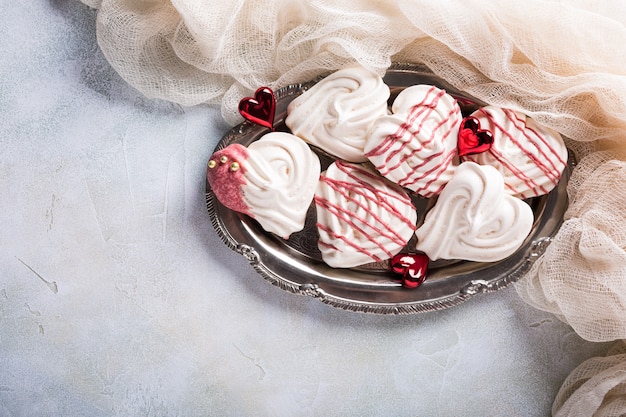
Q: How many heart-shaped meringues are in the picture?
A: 6